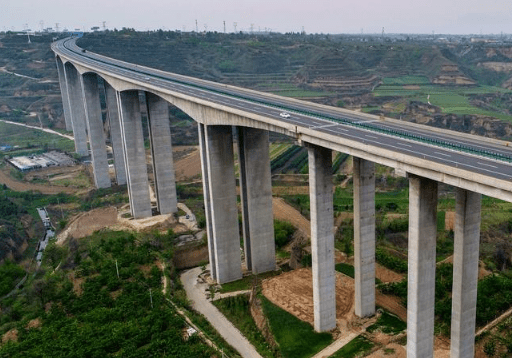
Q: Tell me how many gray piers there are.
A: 12